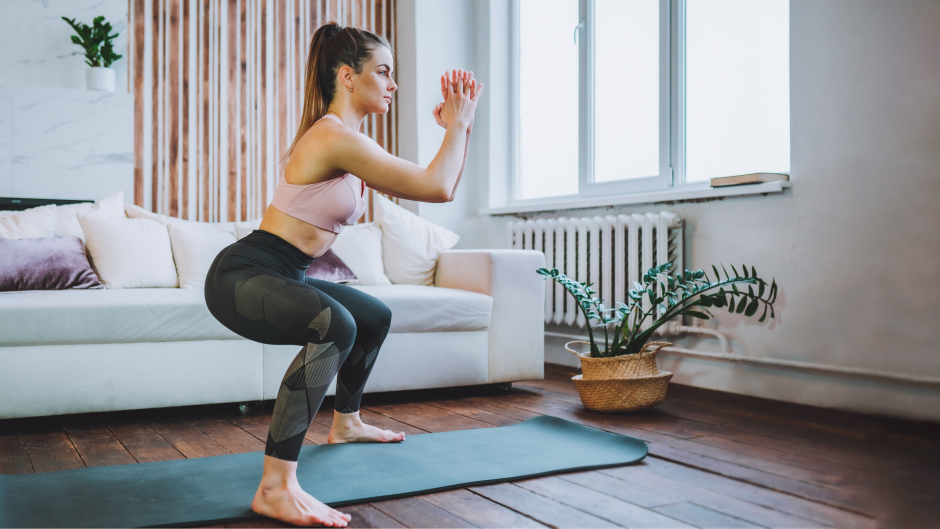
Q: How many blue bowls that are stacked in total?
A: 0